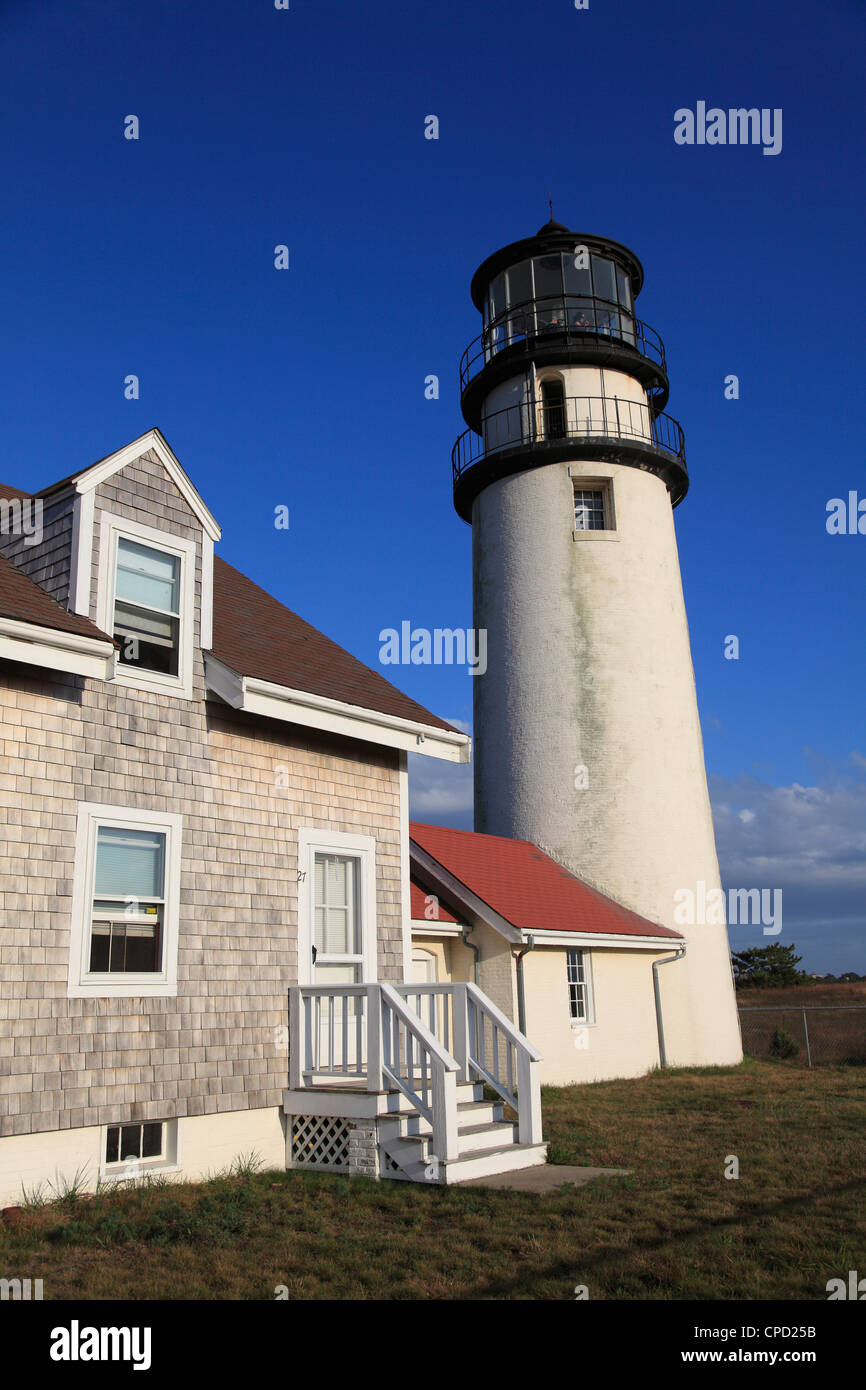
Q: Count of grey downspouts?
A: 3